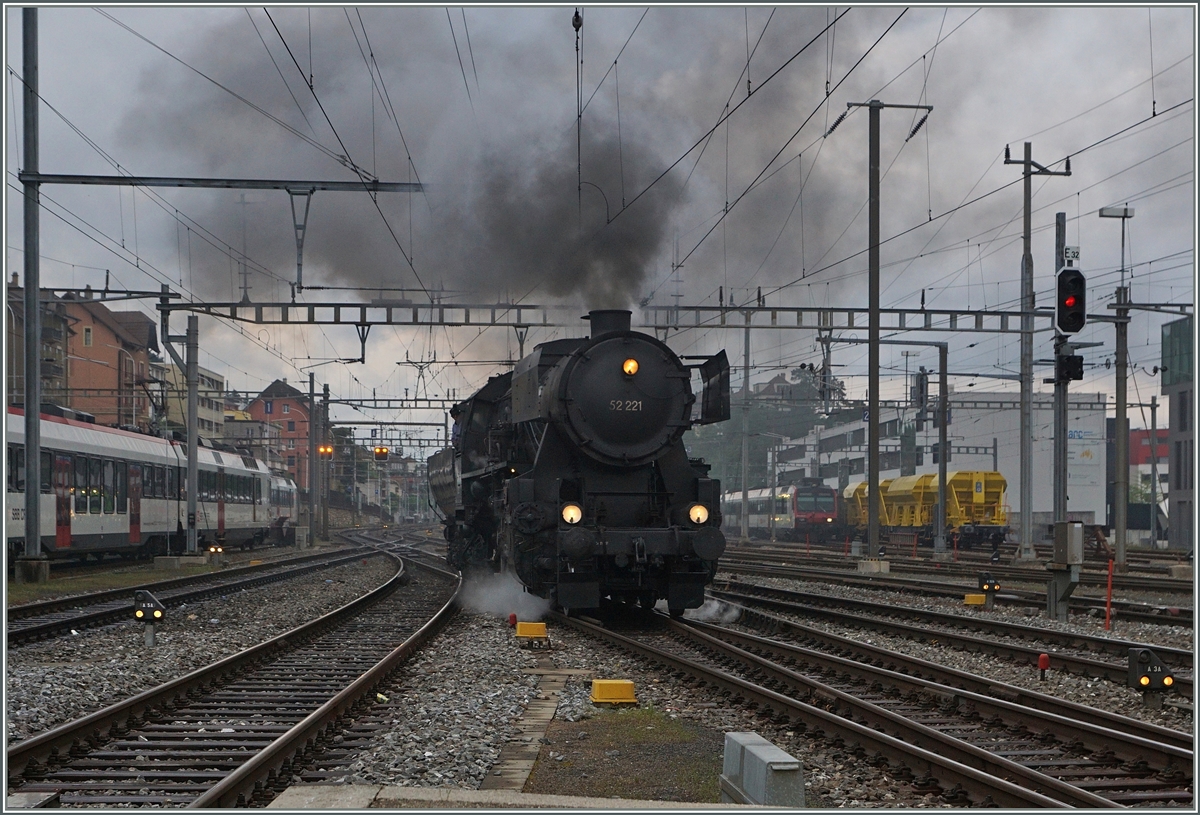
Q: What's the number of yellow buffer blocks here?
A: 3